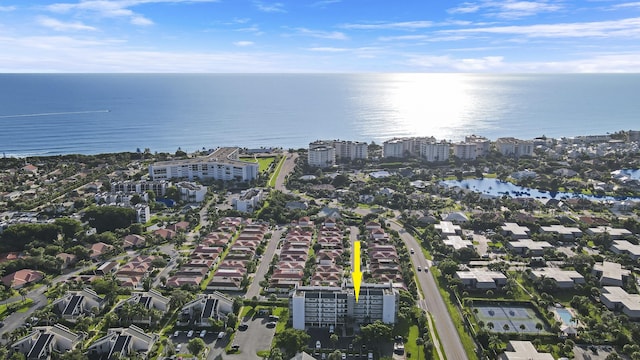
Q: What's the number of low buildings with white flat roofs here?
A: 12